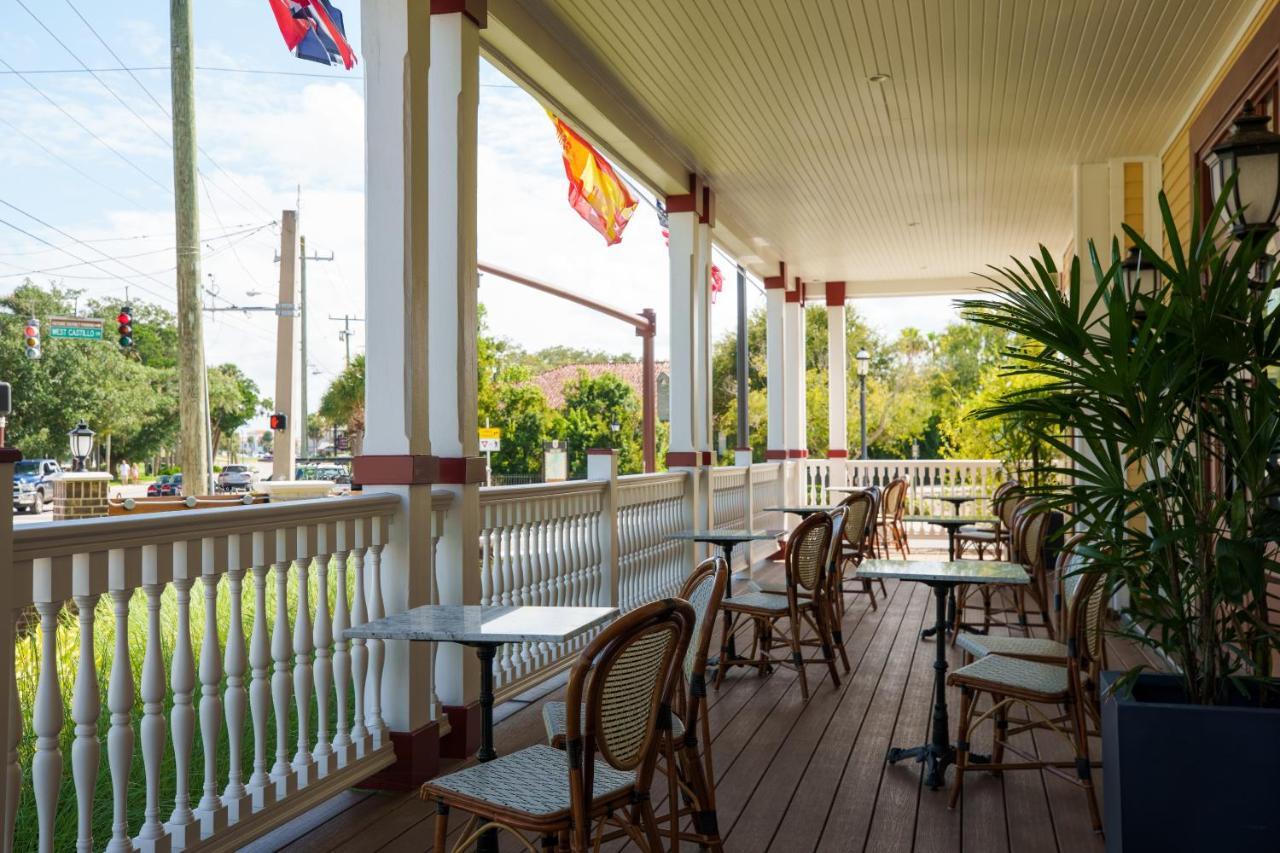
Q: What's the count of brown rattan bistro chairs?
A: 14